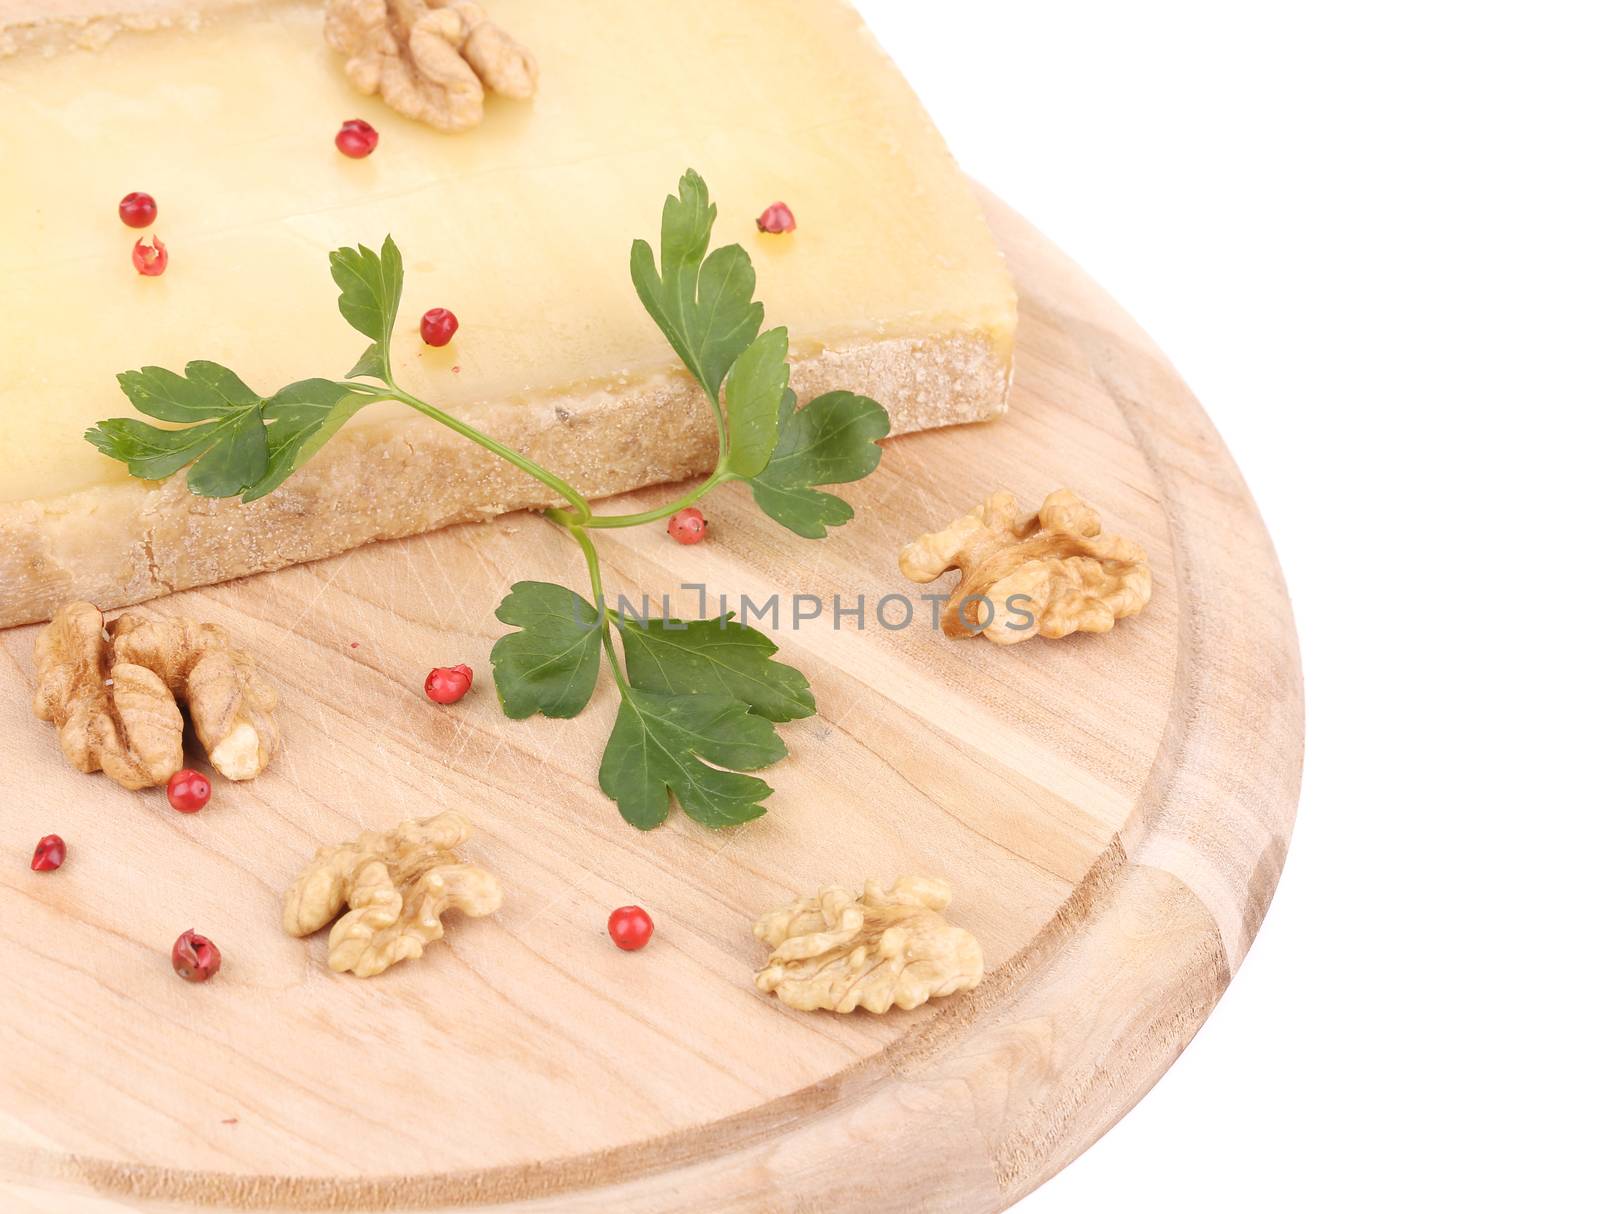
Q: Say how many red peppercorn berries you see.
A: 11